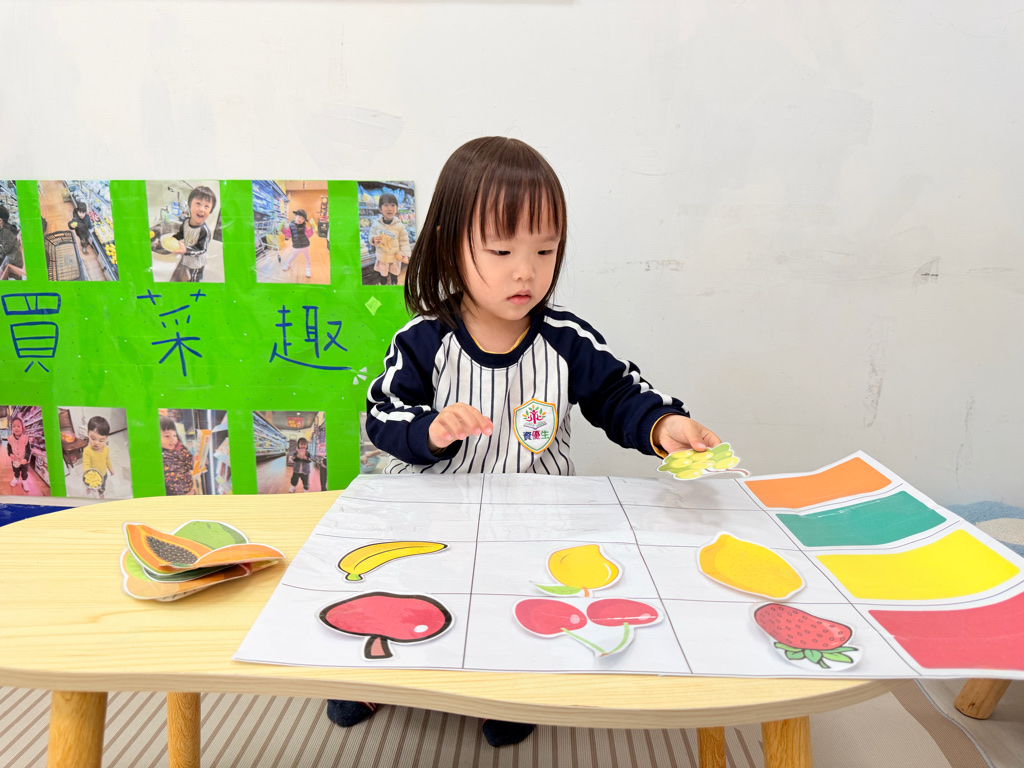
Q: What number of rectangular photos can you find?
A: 10